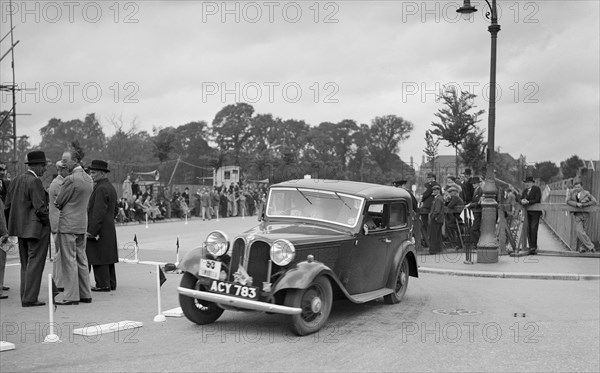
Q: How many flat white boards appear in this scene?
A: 3